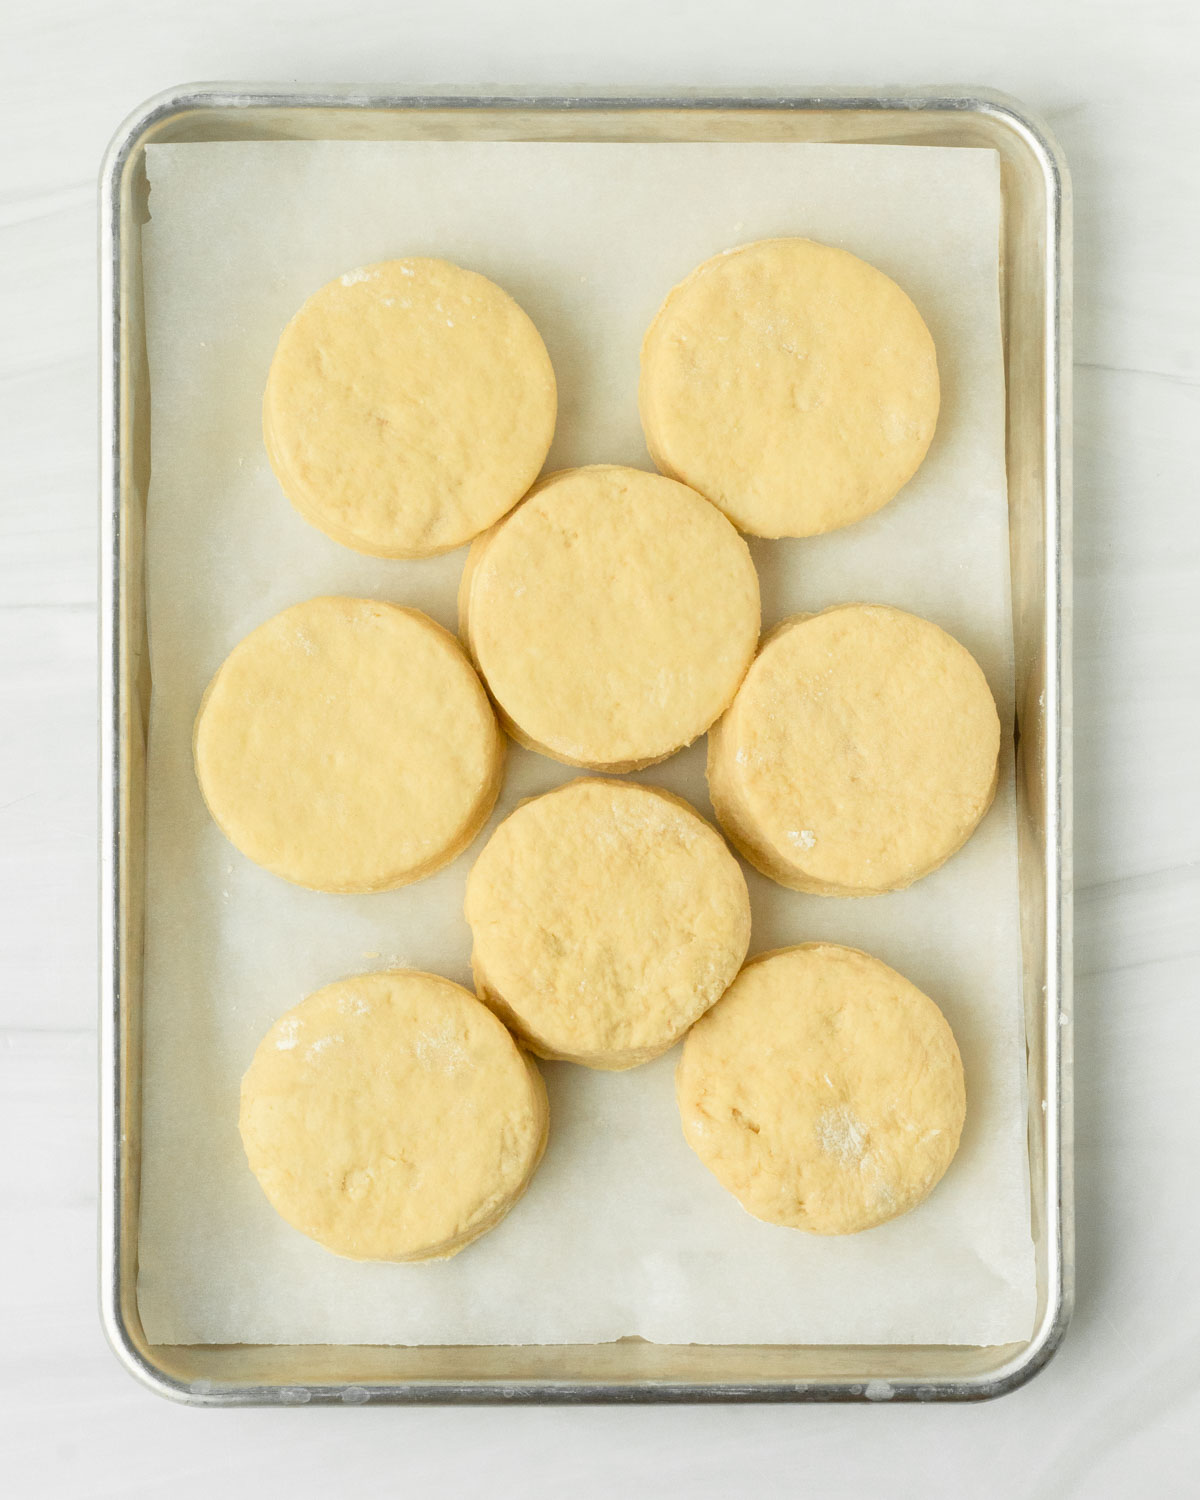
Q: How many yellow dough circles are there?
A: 8